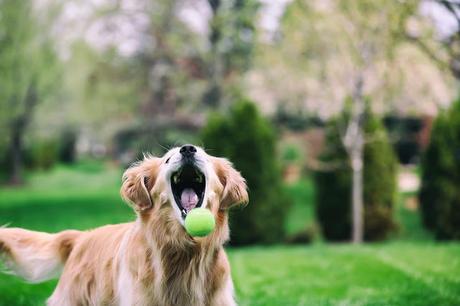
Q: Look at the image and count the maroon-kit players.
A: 0